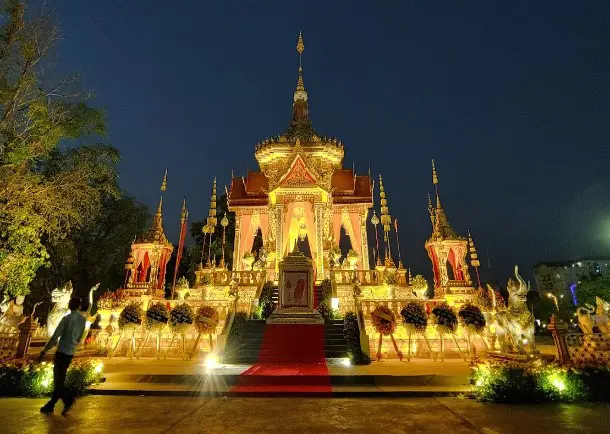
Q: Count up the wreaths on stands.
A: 8